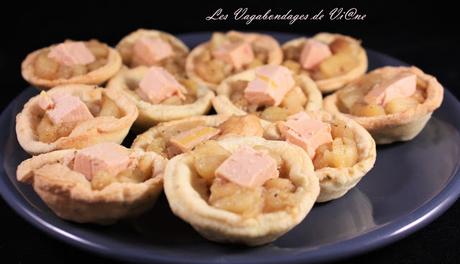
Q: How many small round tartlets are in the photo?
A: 12